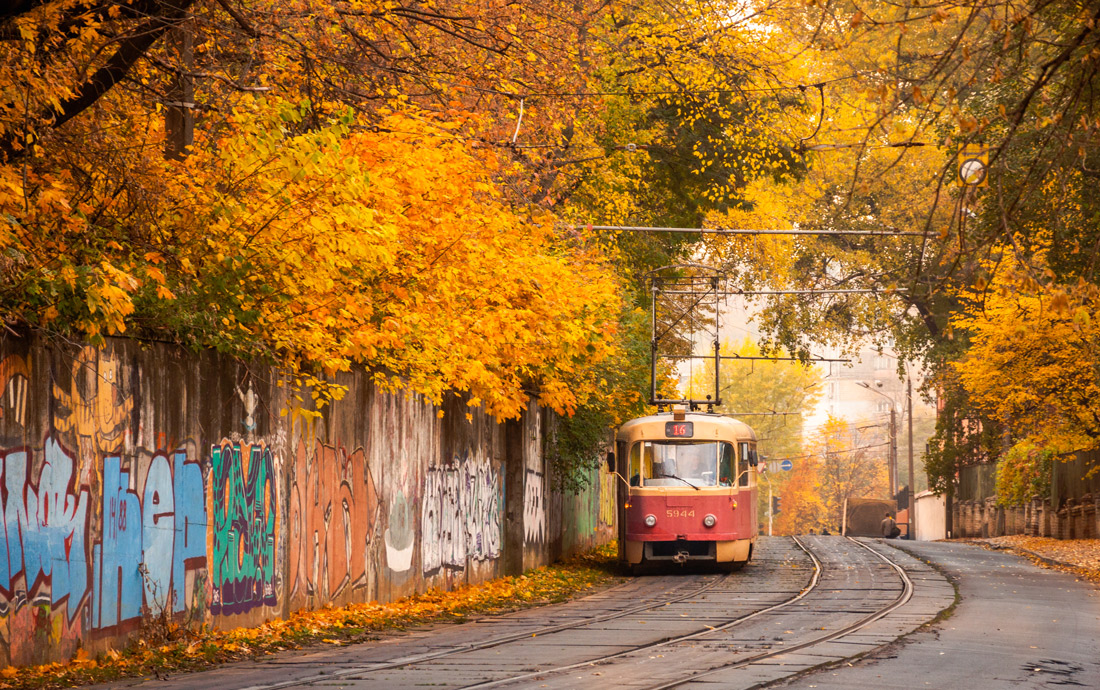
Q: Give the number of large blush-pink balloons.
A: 0